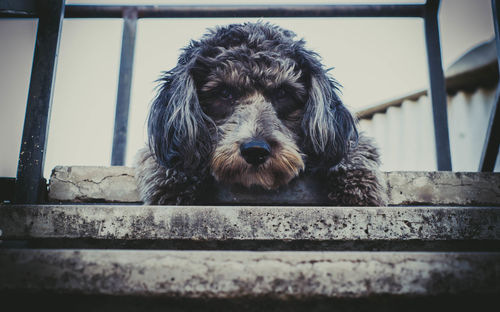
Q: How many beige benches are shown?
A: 0